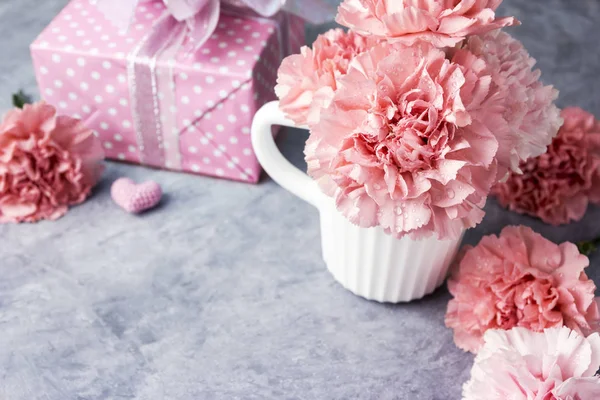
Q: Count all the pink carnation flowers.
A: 8